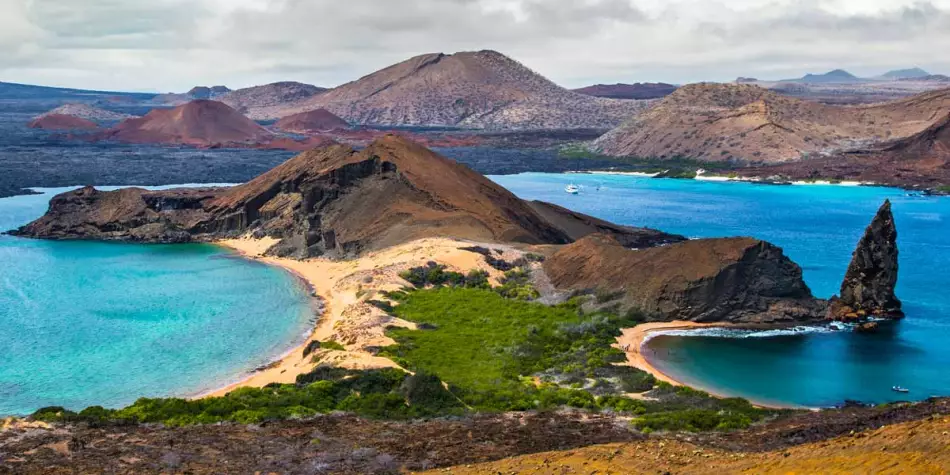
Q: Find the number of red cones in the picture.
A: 3